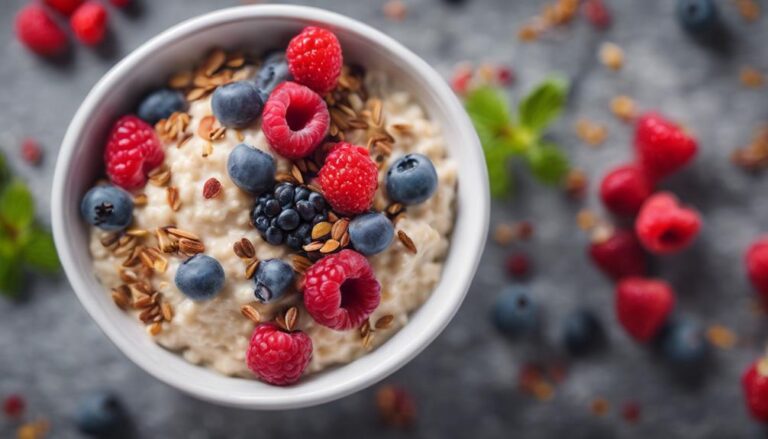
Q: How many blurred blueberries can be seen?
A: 5